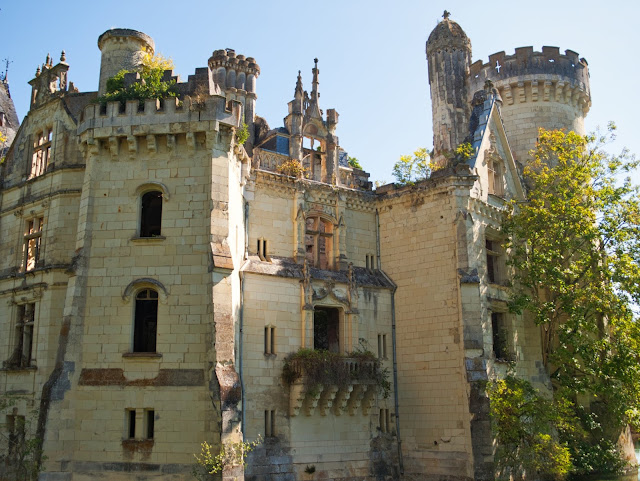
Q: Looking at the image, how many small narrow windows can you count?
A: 14